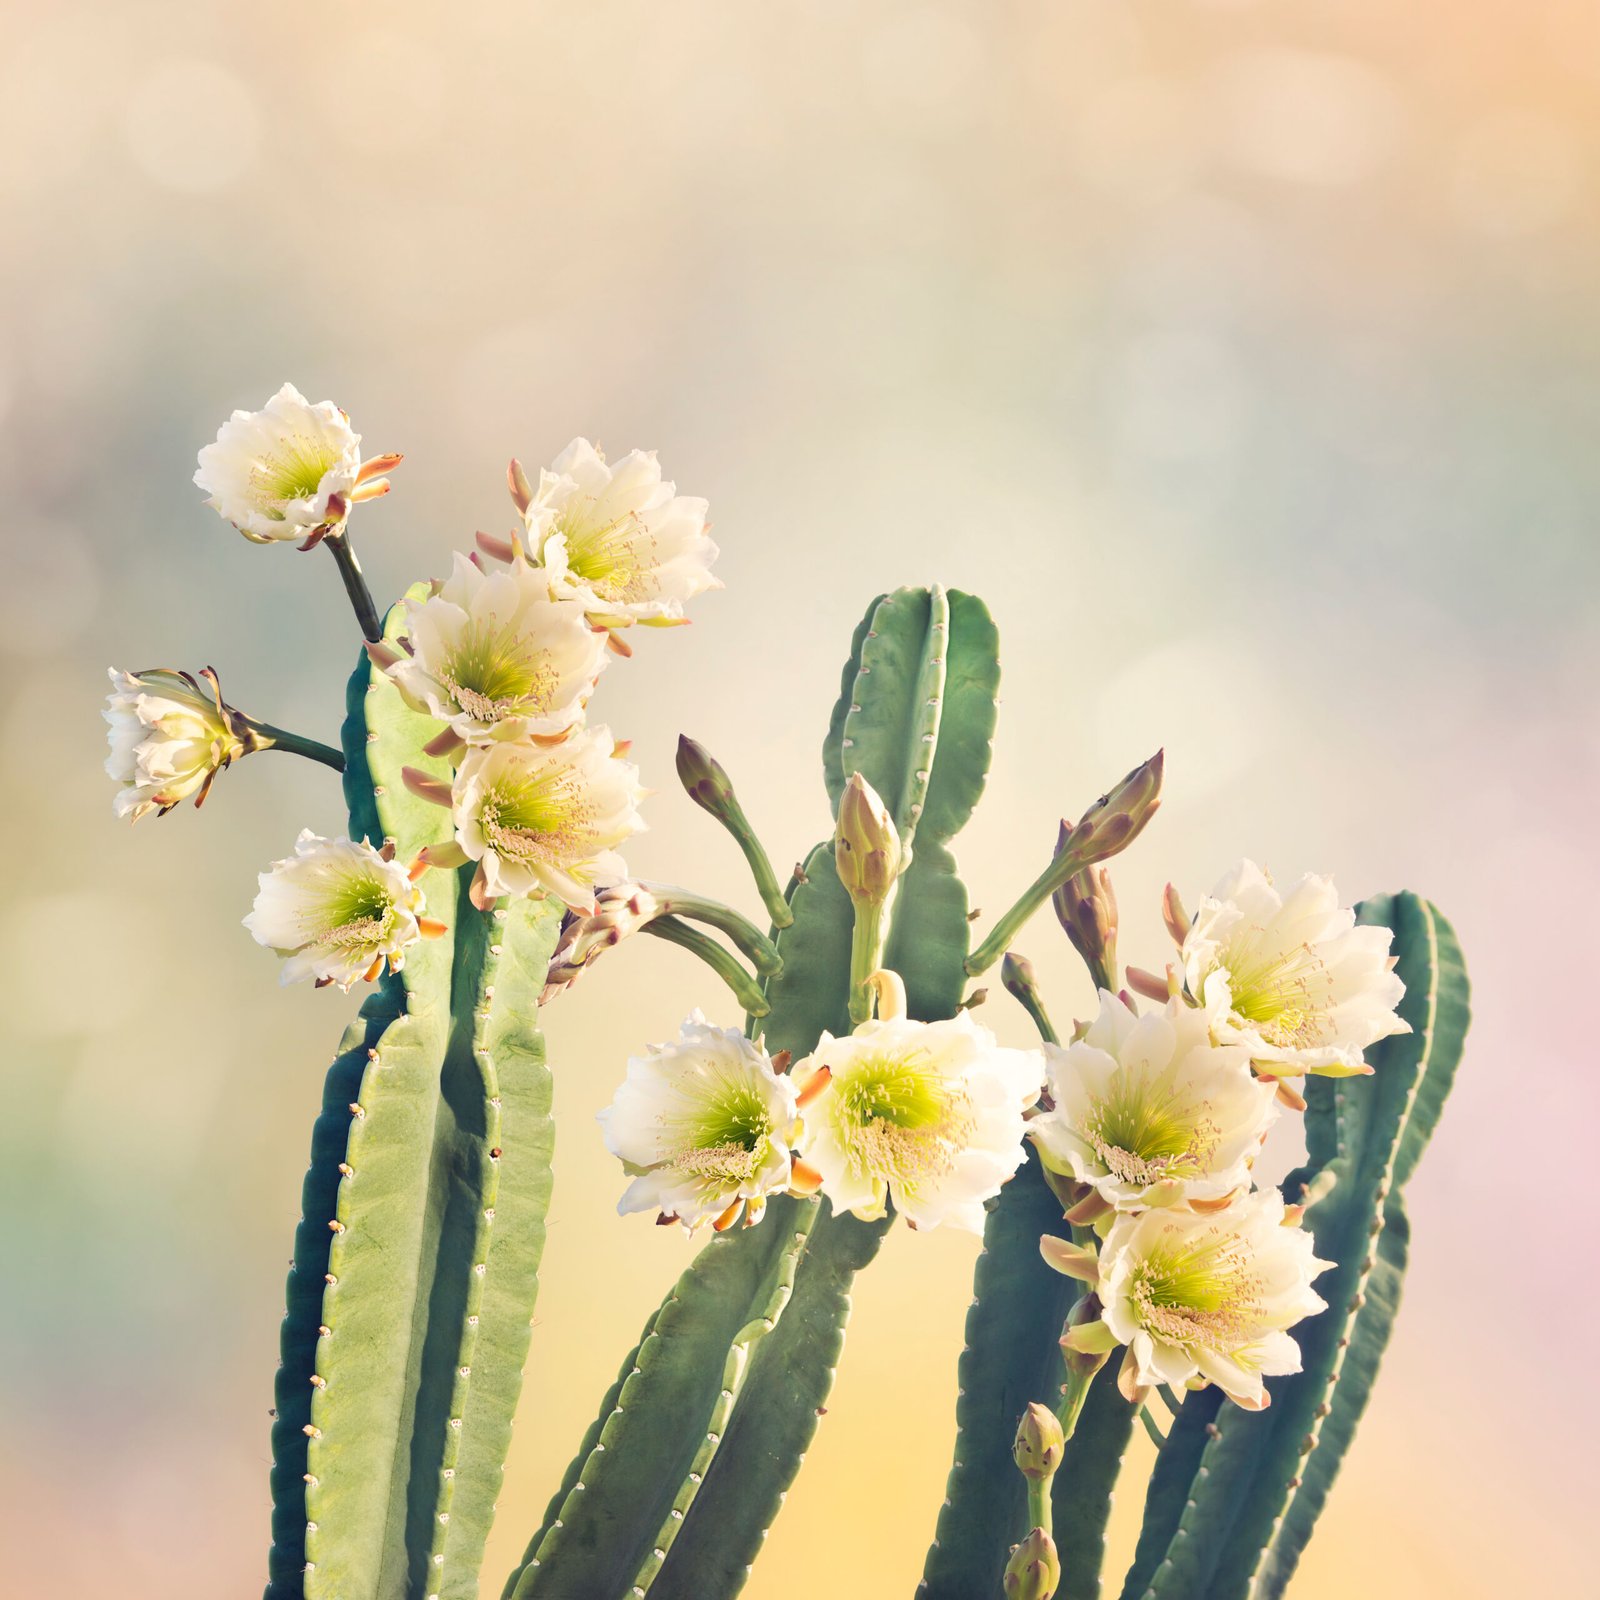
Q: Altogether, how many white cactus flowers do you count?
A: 11